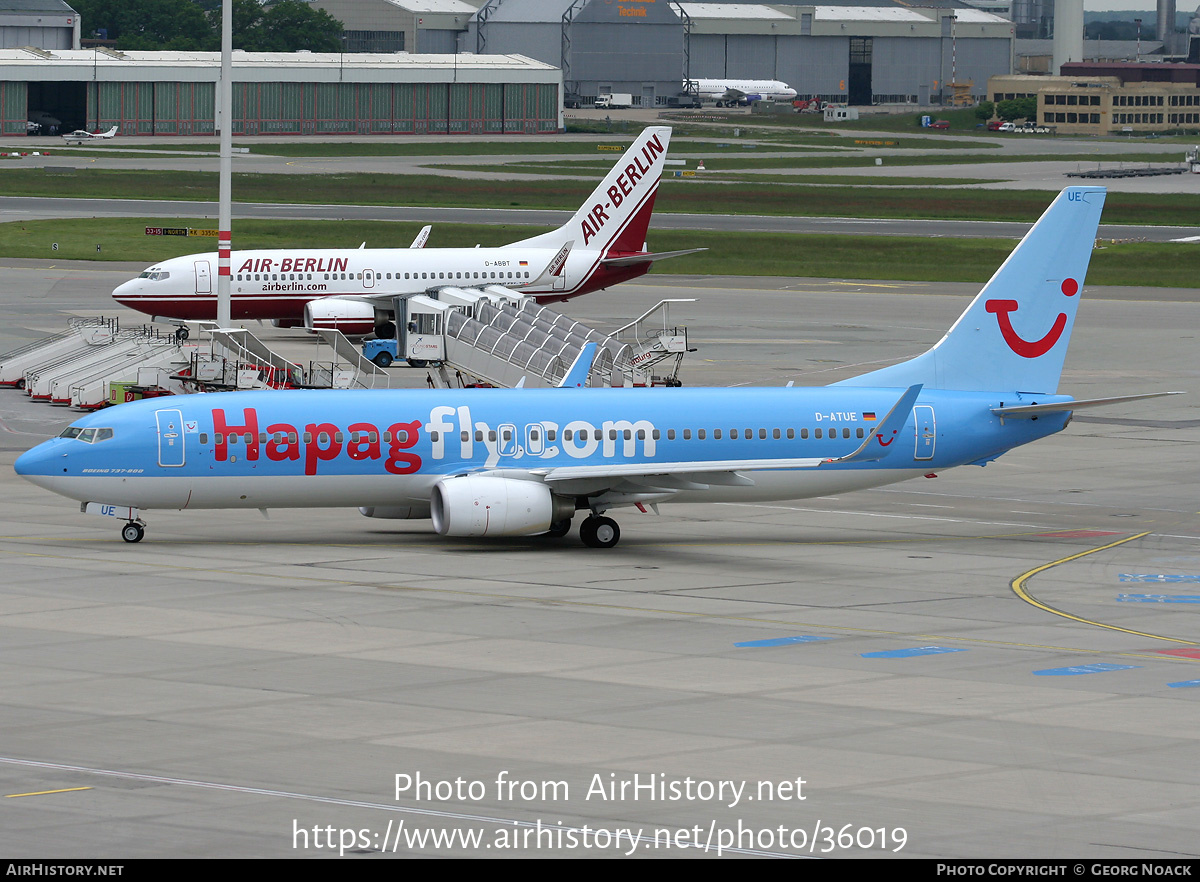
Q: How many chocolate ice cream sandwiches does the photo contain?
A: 0